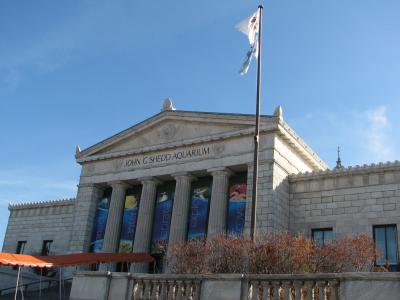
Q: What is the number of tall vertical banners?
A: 5